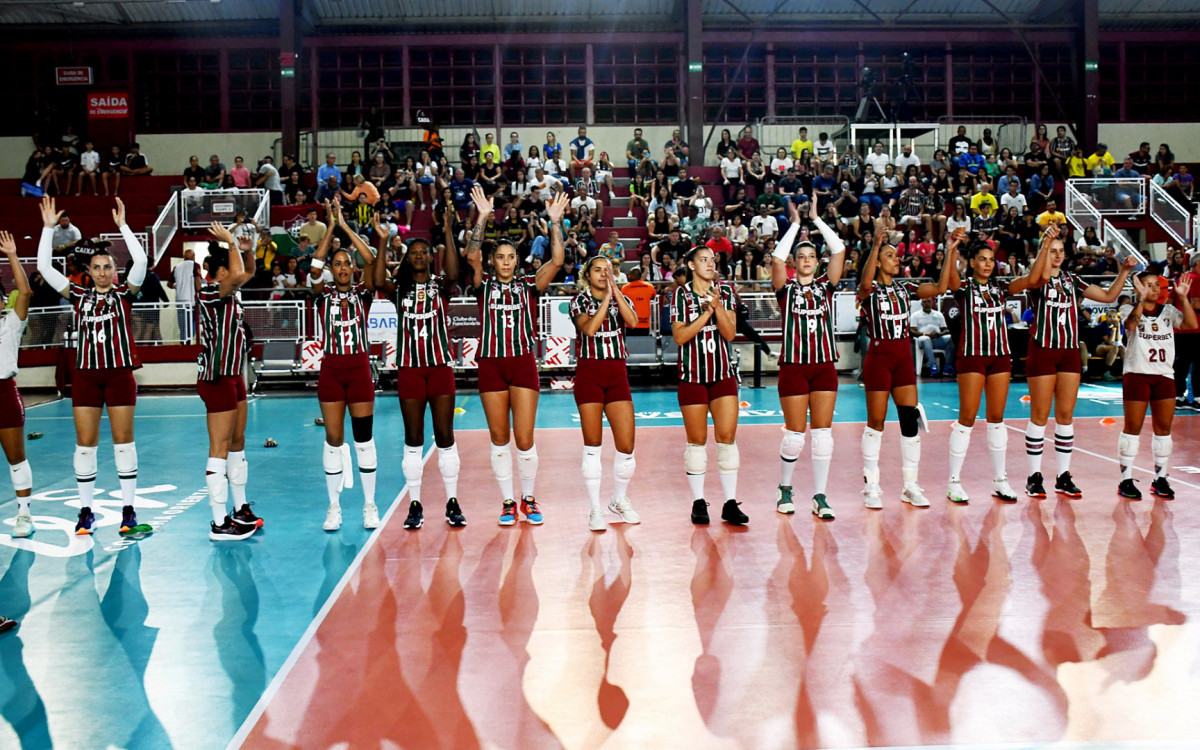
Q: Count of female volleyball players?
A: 13